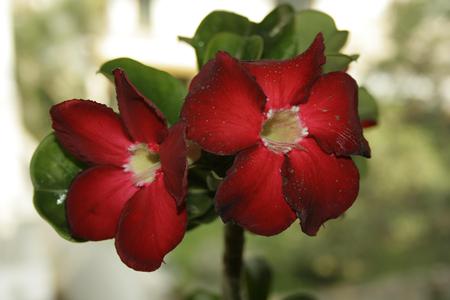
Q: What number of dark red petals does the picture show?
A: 10